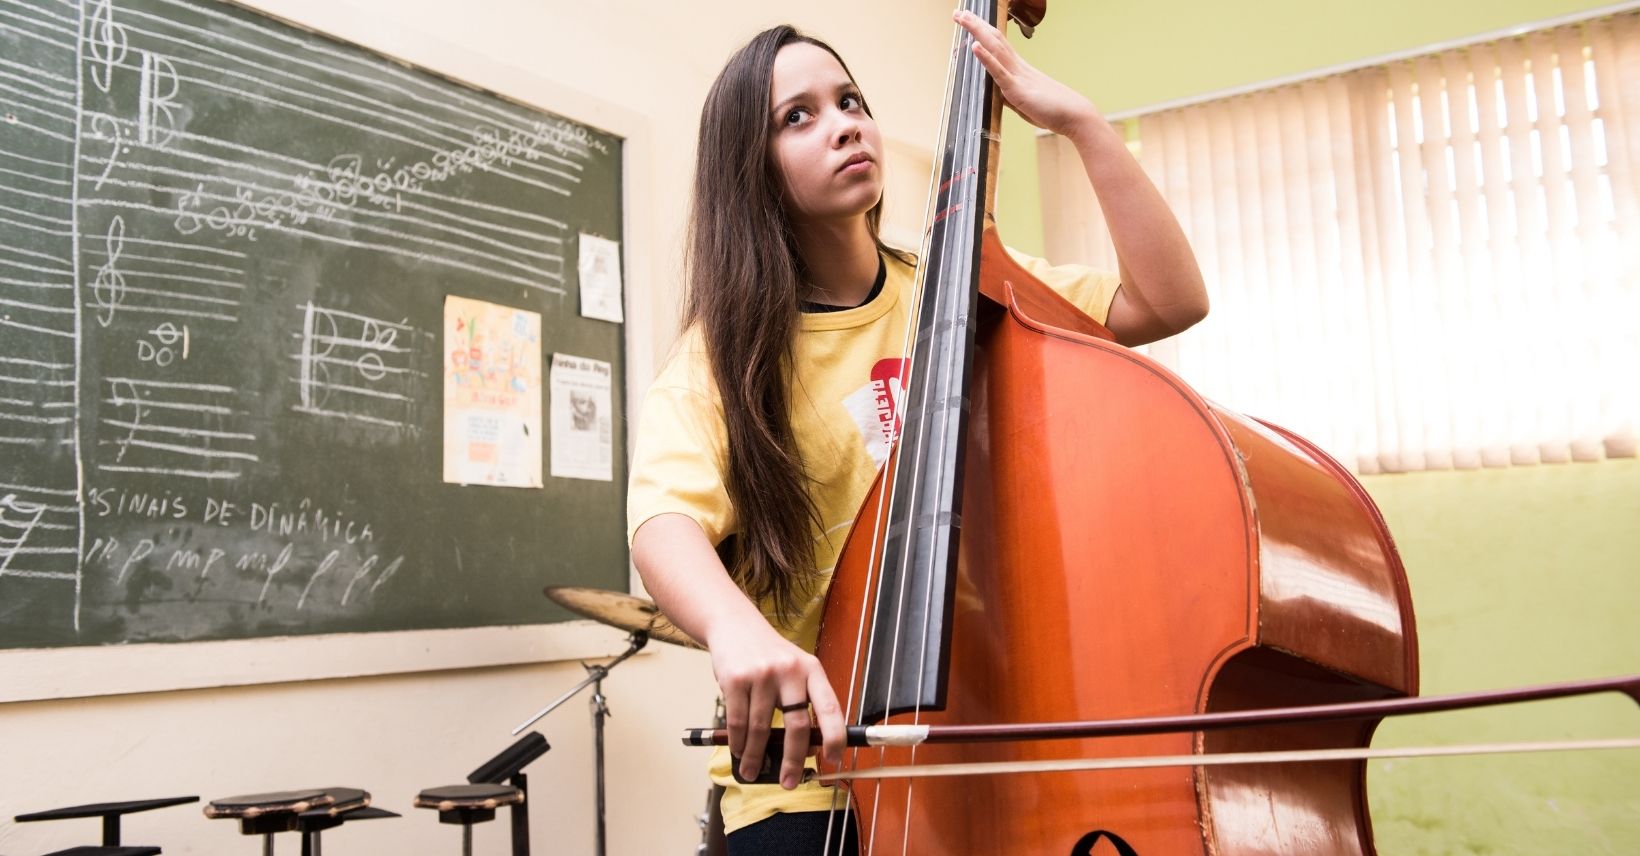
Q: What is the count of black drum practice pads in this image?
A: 3